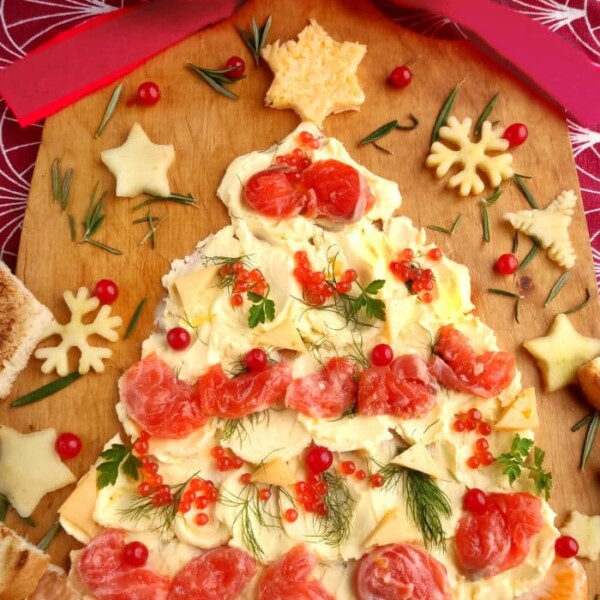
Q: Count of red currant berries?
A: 14